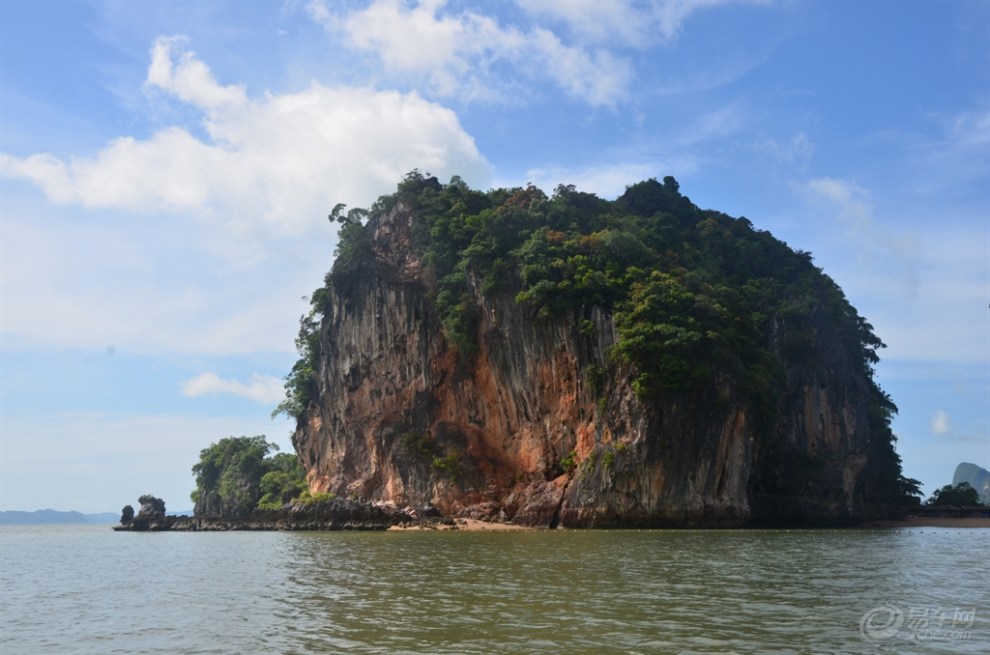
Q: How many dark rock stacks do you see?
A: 2